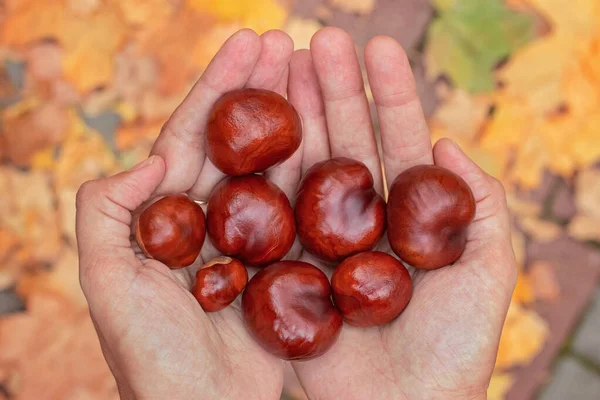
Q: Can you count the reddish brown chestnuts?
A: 8